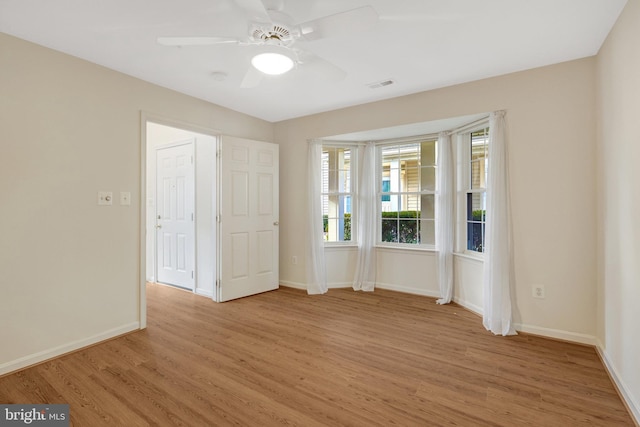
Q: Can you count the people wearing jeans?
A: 0